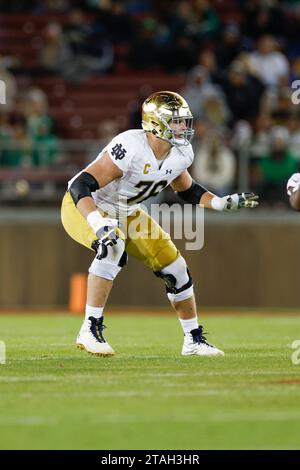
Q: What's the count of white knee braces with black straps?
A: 2